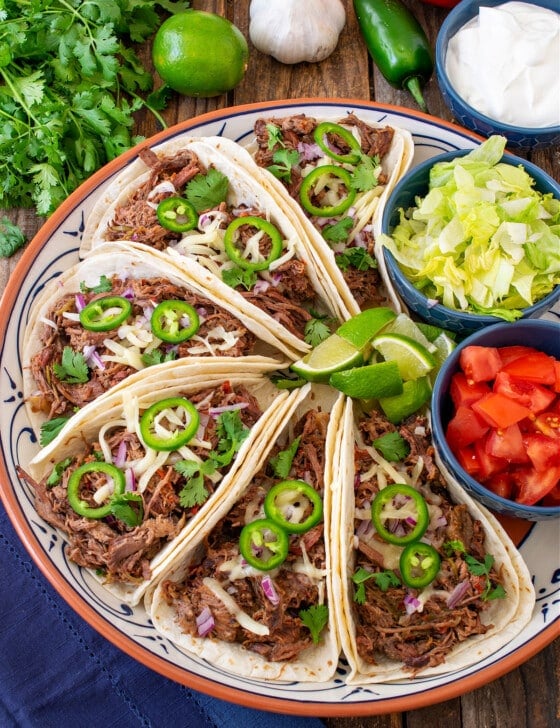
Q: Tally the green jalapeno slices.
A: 12